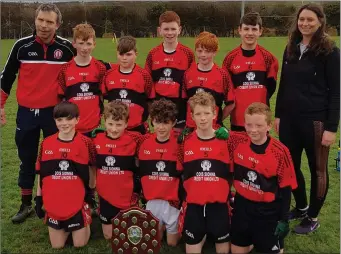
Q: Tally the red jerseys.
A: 10